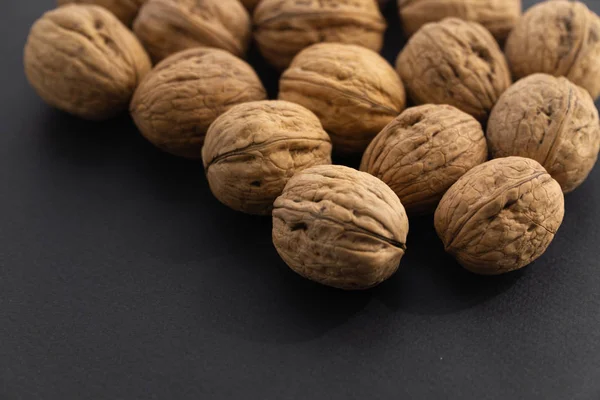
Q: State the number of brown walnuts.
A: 15